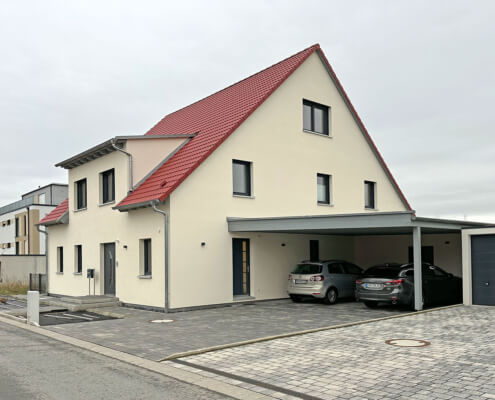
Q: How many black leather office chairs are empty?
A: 0